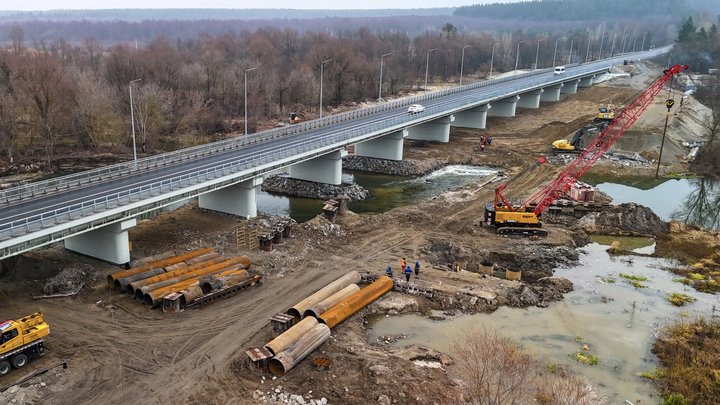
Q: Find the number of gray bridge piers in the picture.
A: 11